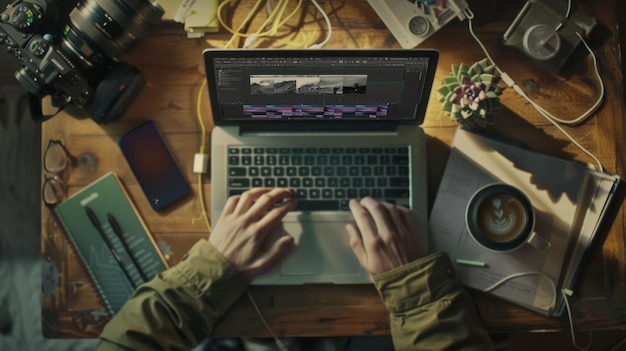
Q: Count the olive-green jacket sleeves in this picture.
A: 2